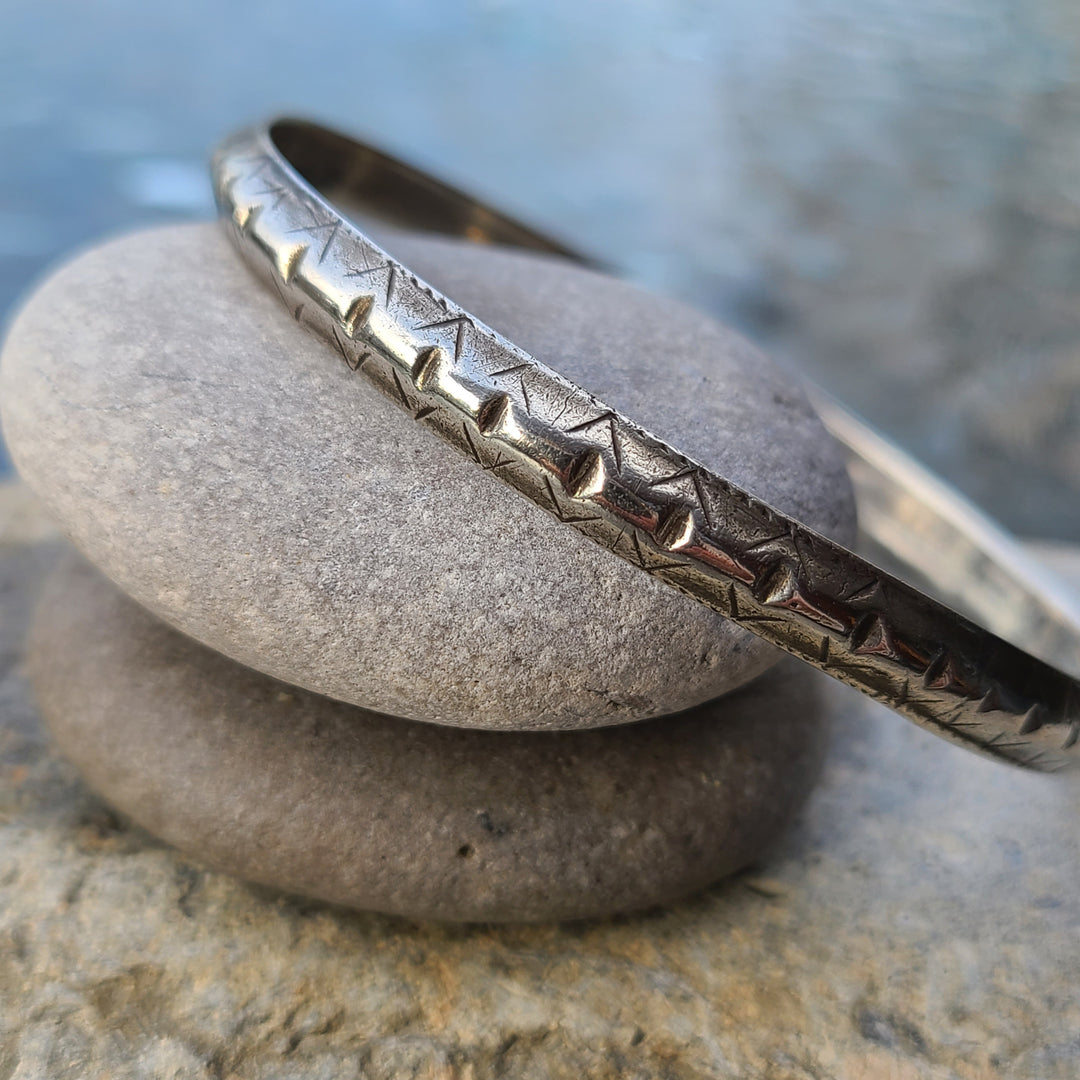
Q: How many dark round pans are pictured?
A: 0